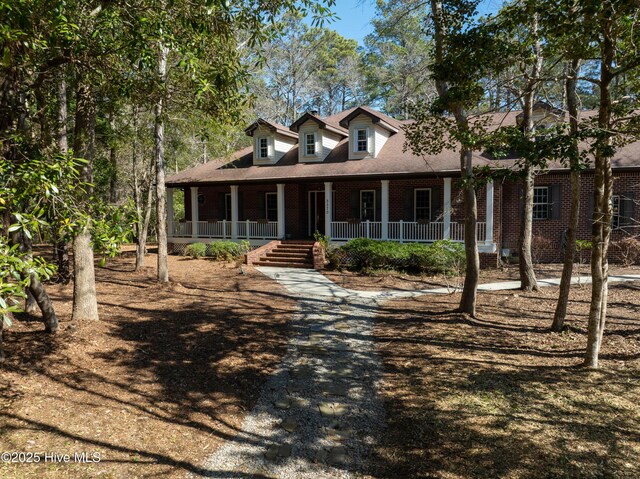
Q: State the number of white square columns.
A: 8